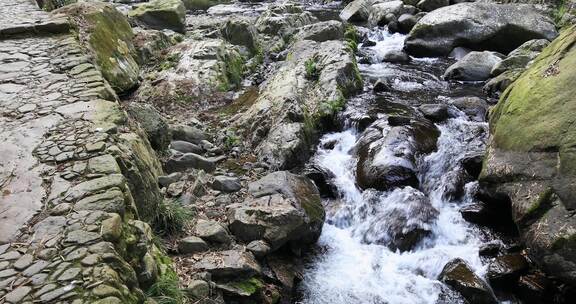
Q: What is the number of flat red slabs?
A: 0